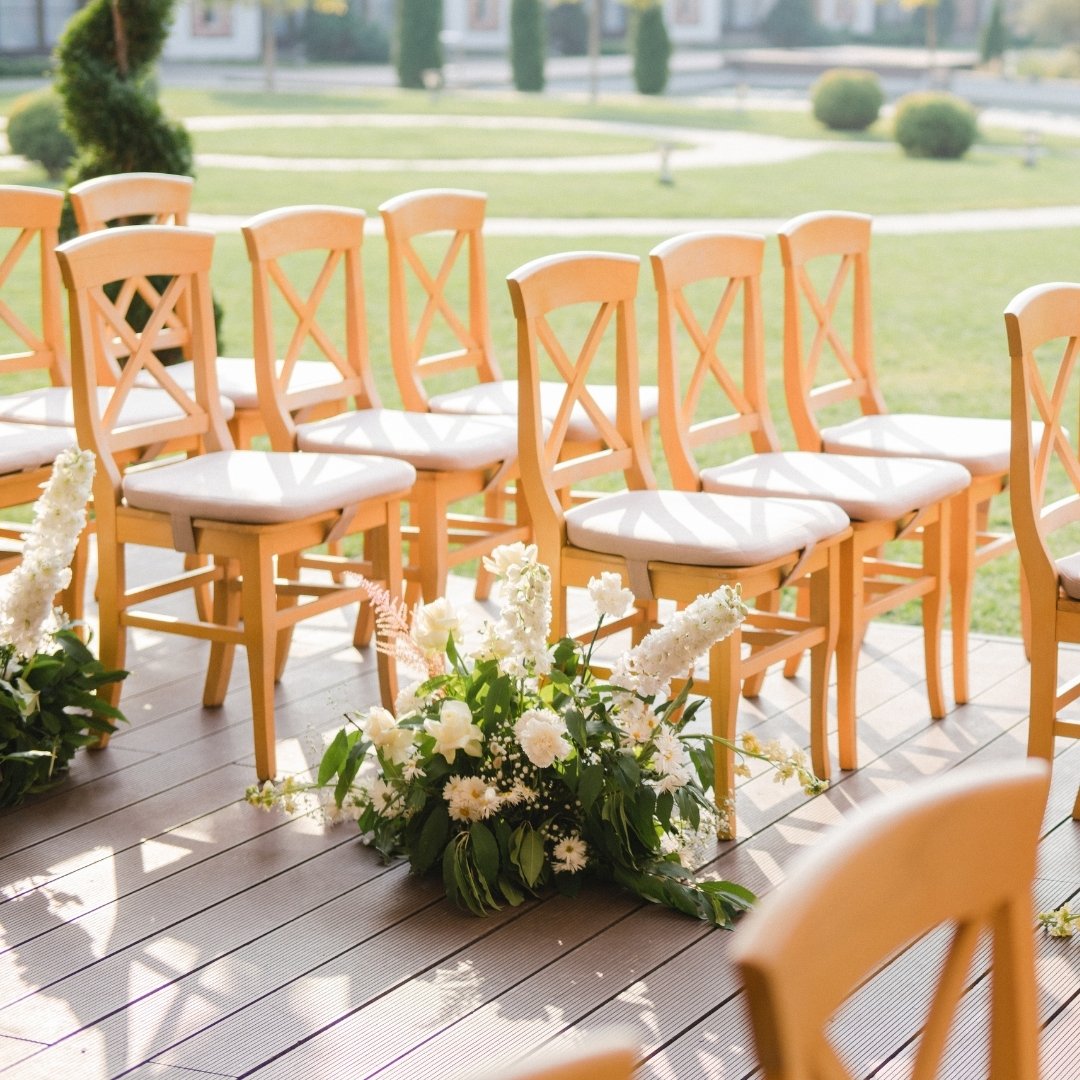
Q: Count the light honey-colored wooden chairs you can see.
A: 12